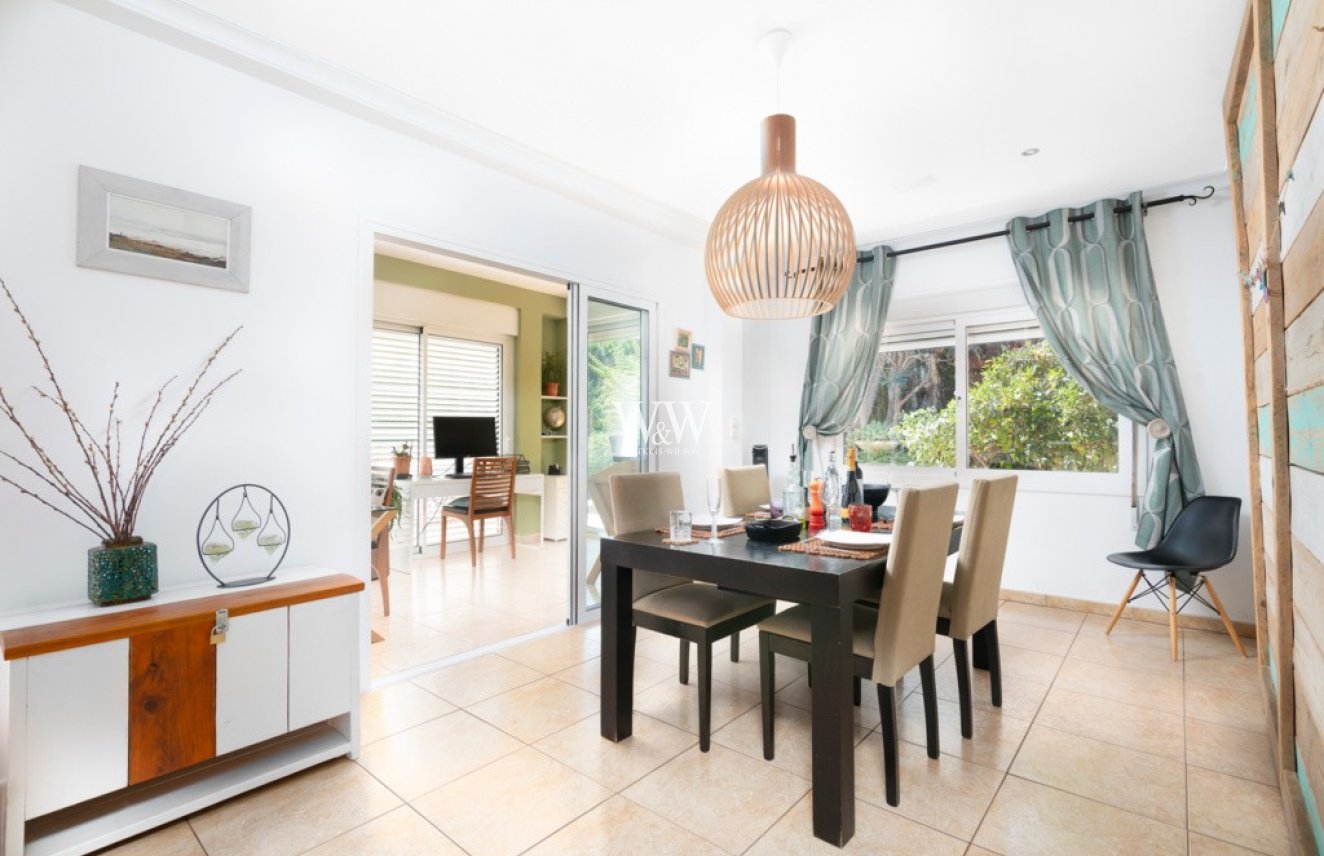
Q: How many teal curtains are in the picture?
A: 2